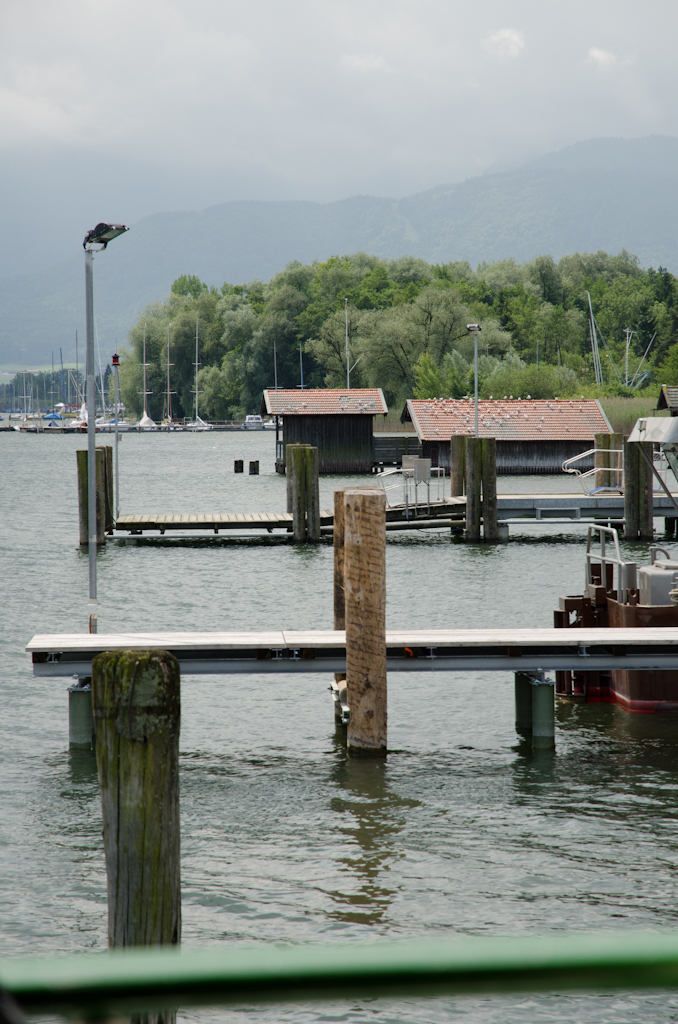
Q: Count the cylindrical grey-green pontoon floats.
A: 3